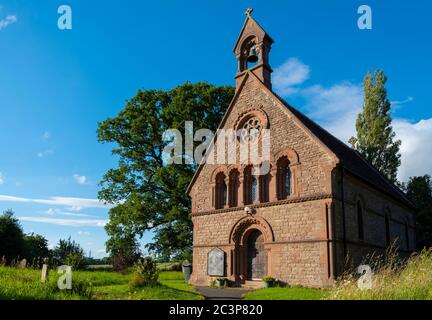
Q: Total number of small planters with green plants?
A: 2